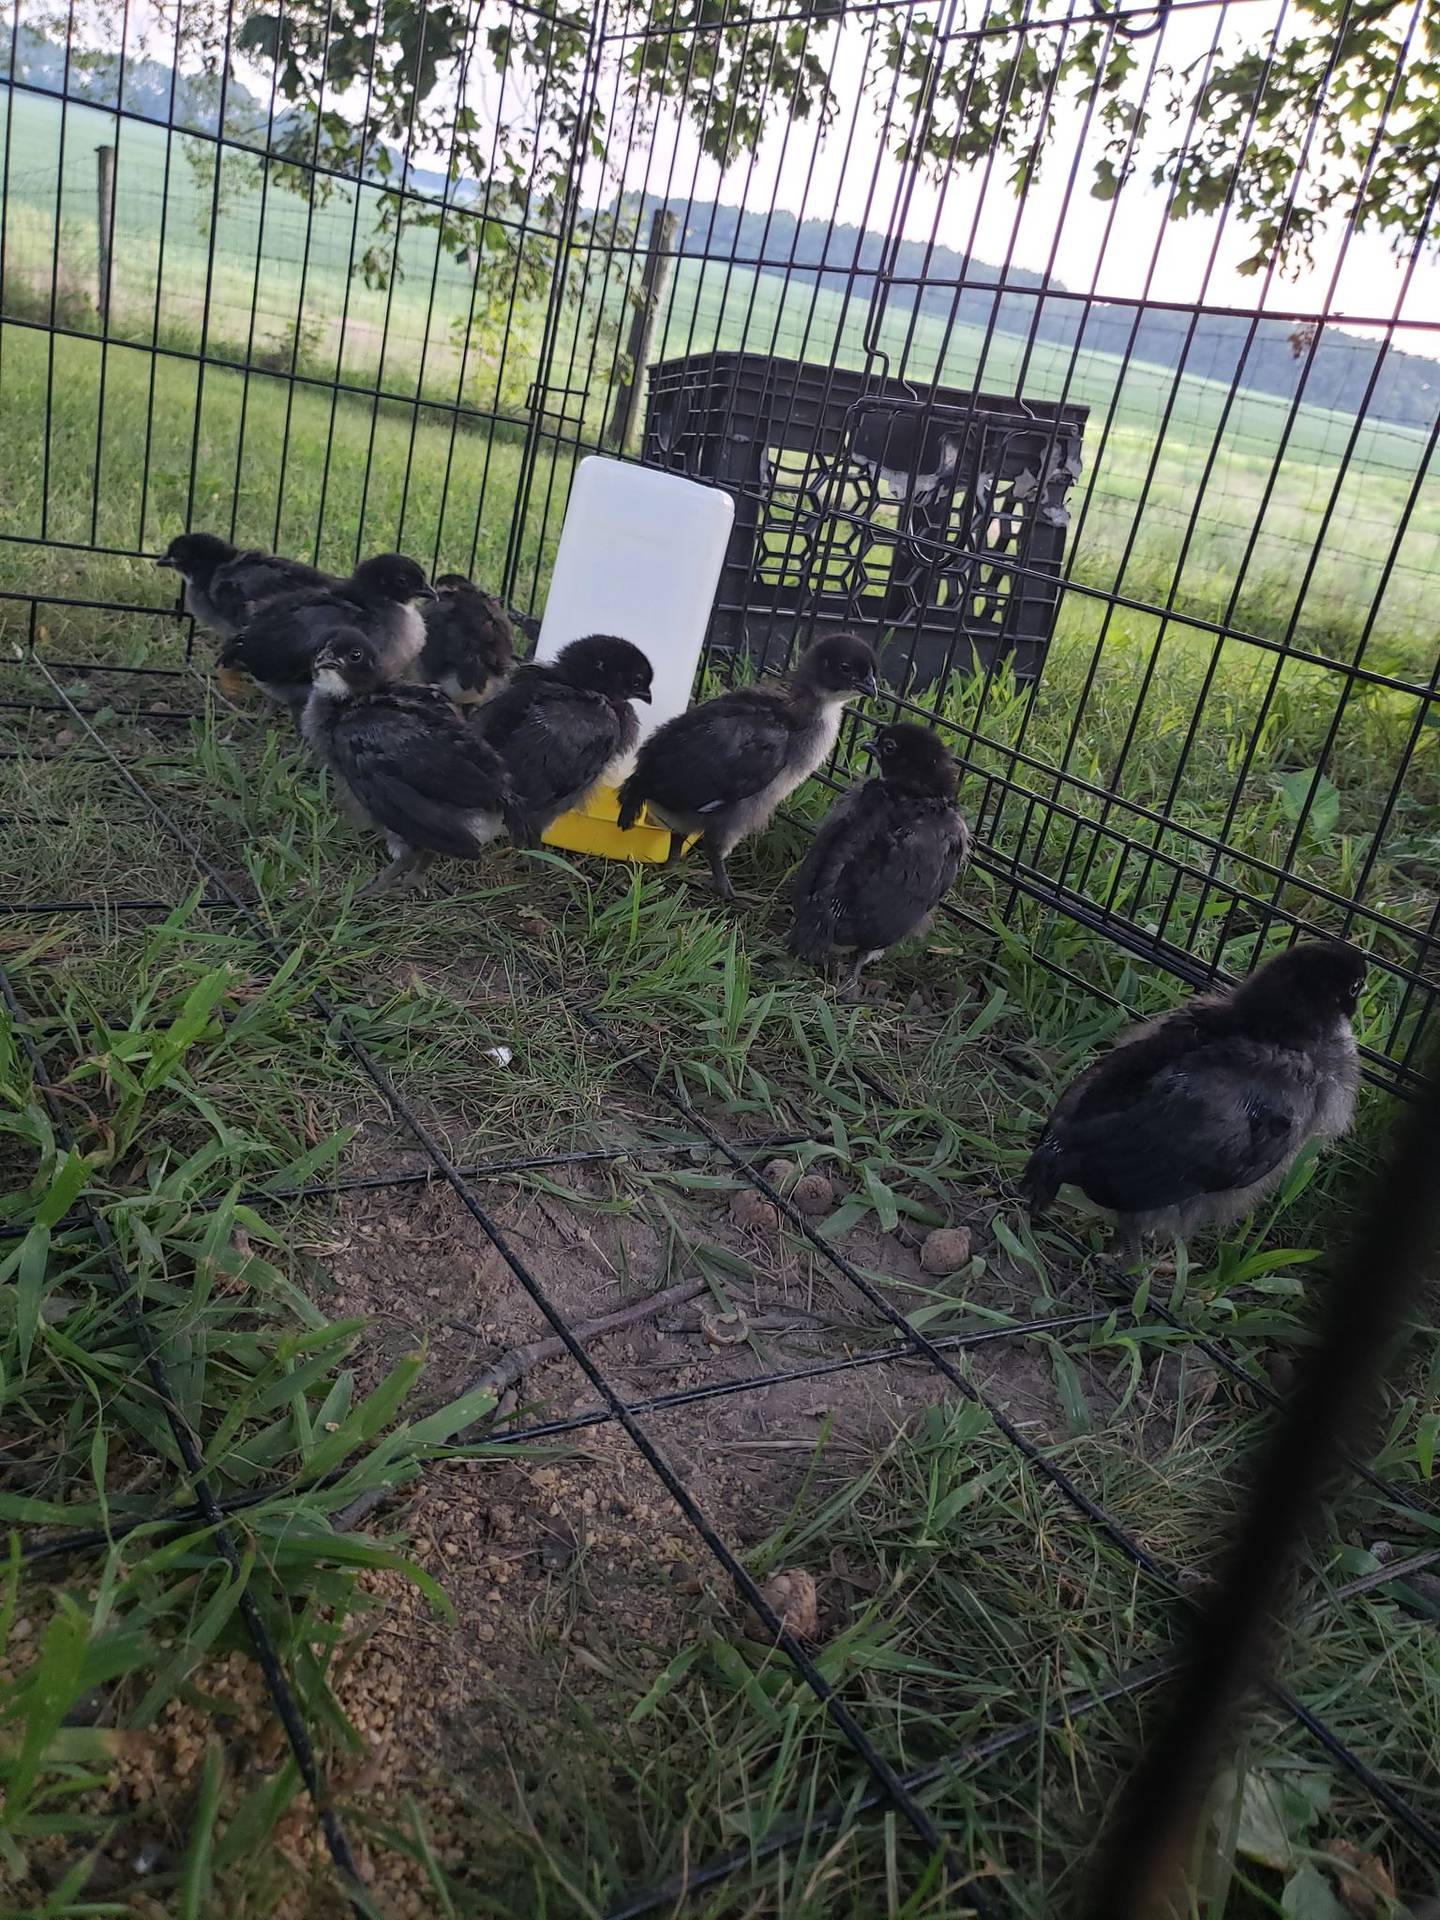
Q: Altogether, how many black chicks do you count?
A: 8